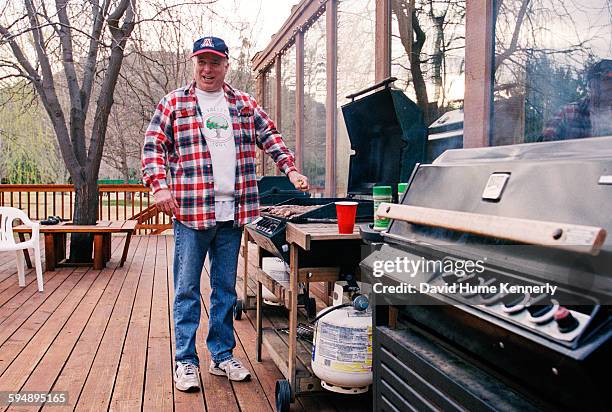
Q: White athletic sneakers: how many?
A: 2